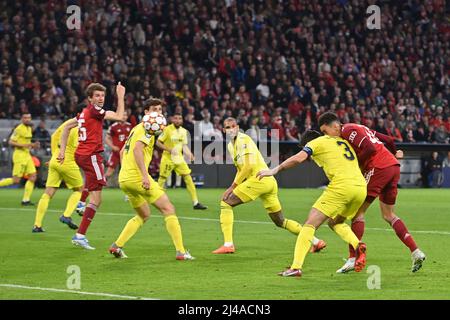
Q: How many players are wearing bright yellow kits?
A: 6